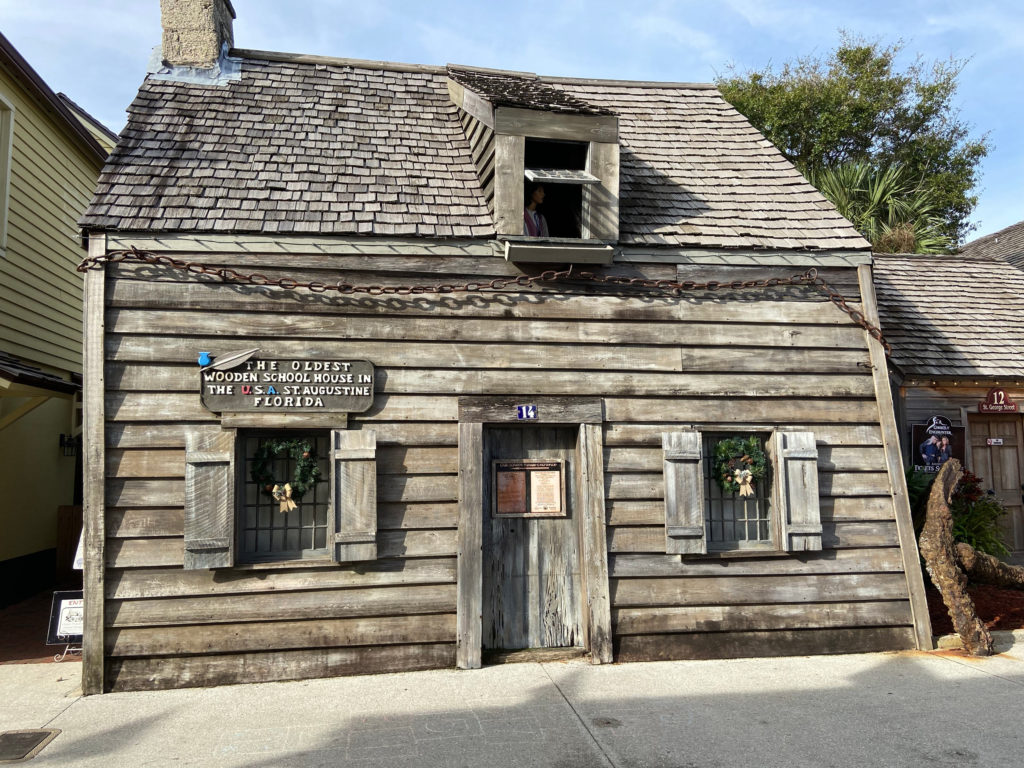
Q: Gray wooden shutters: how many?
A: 4